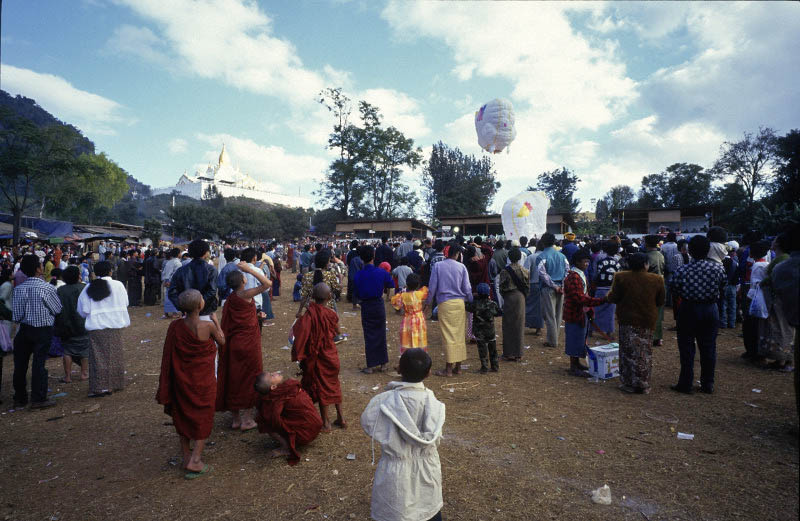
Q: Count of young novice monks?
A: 4